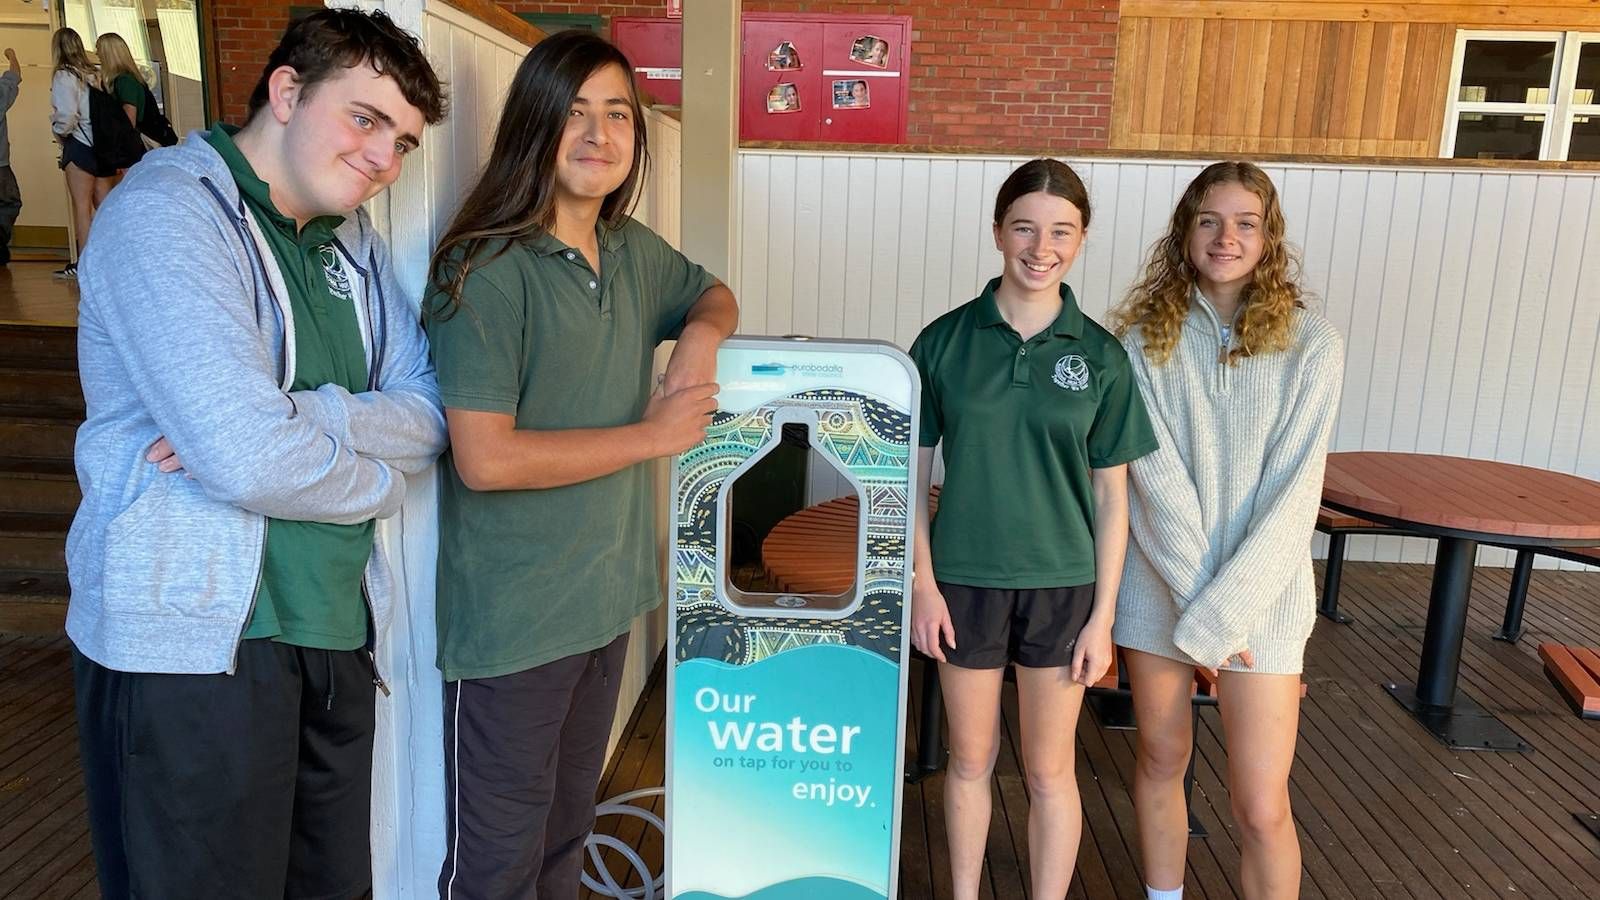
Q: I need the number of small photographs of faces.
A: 4